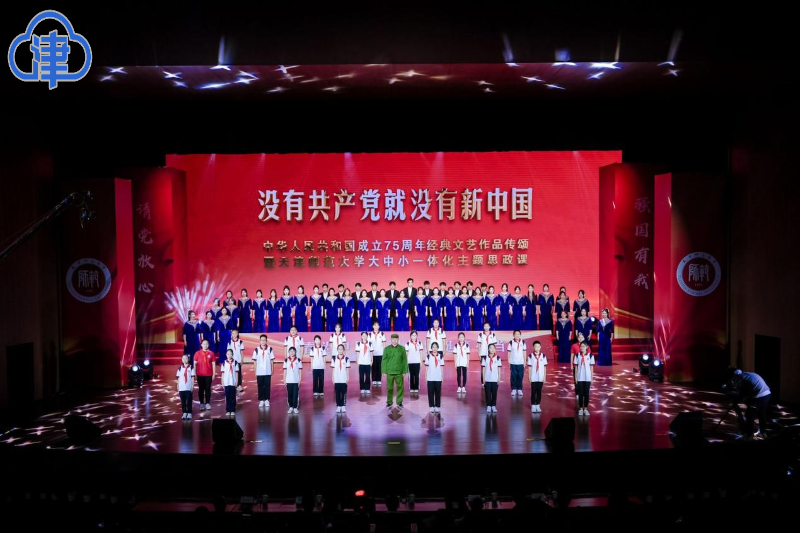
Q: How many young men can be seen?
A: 11